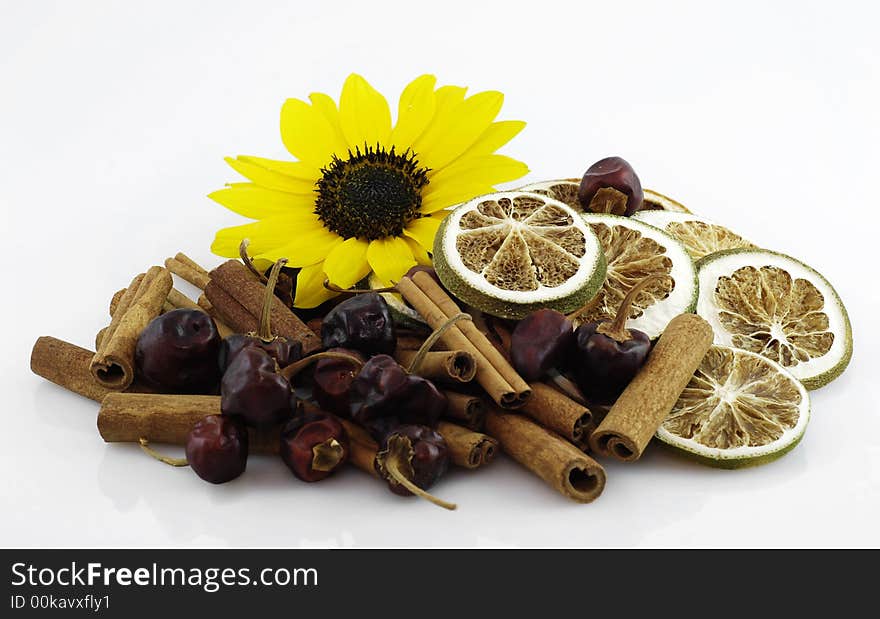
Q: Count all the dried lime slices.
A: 6